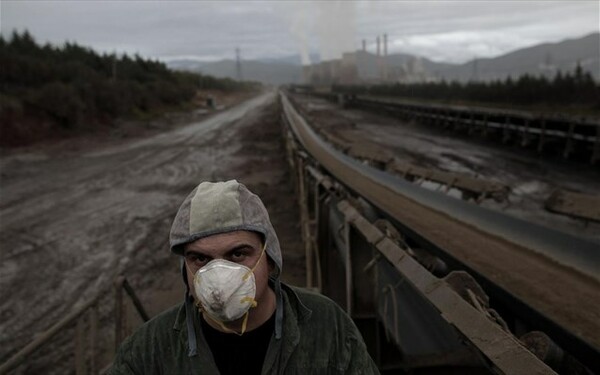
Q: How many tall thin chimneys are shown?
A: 3